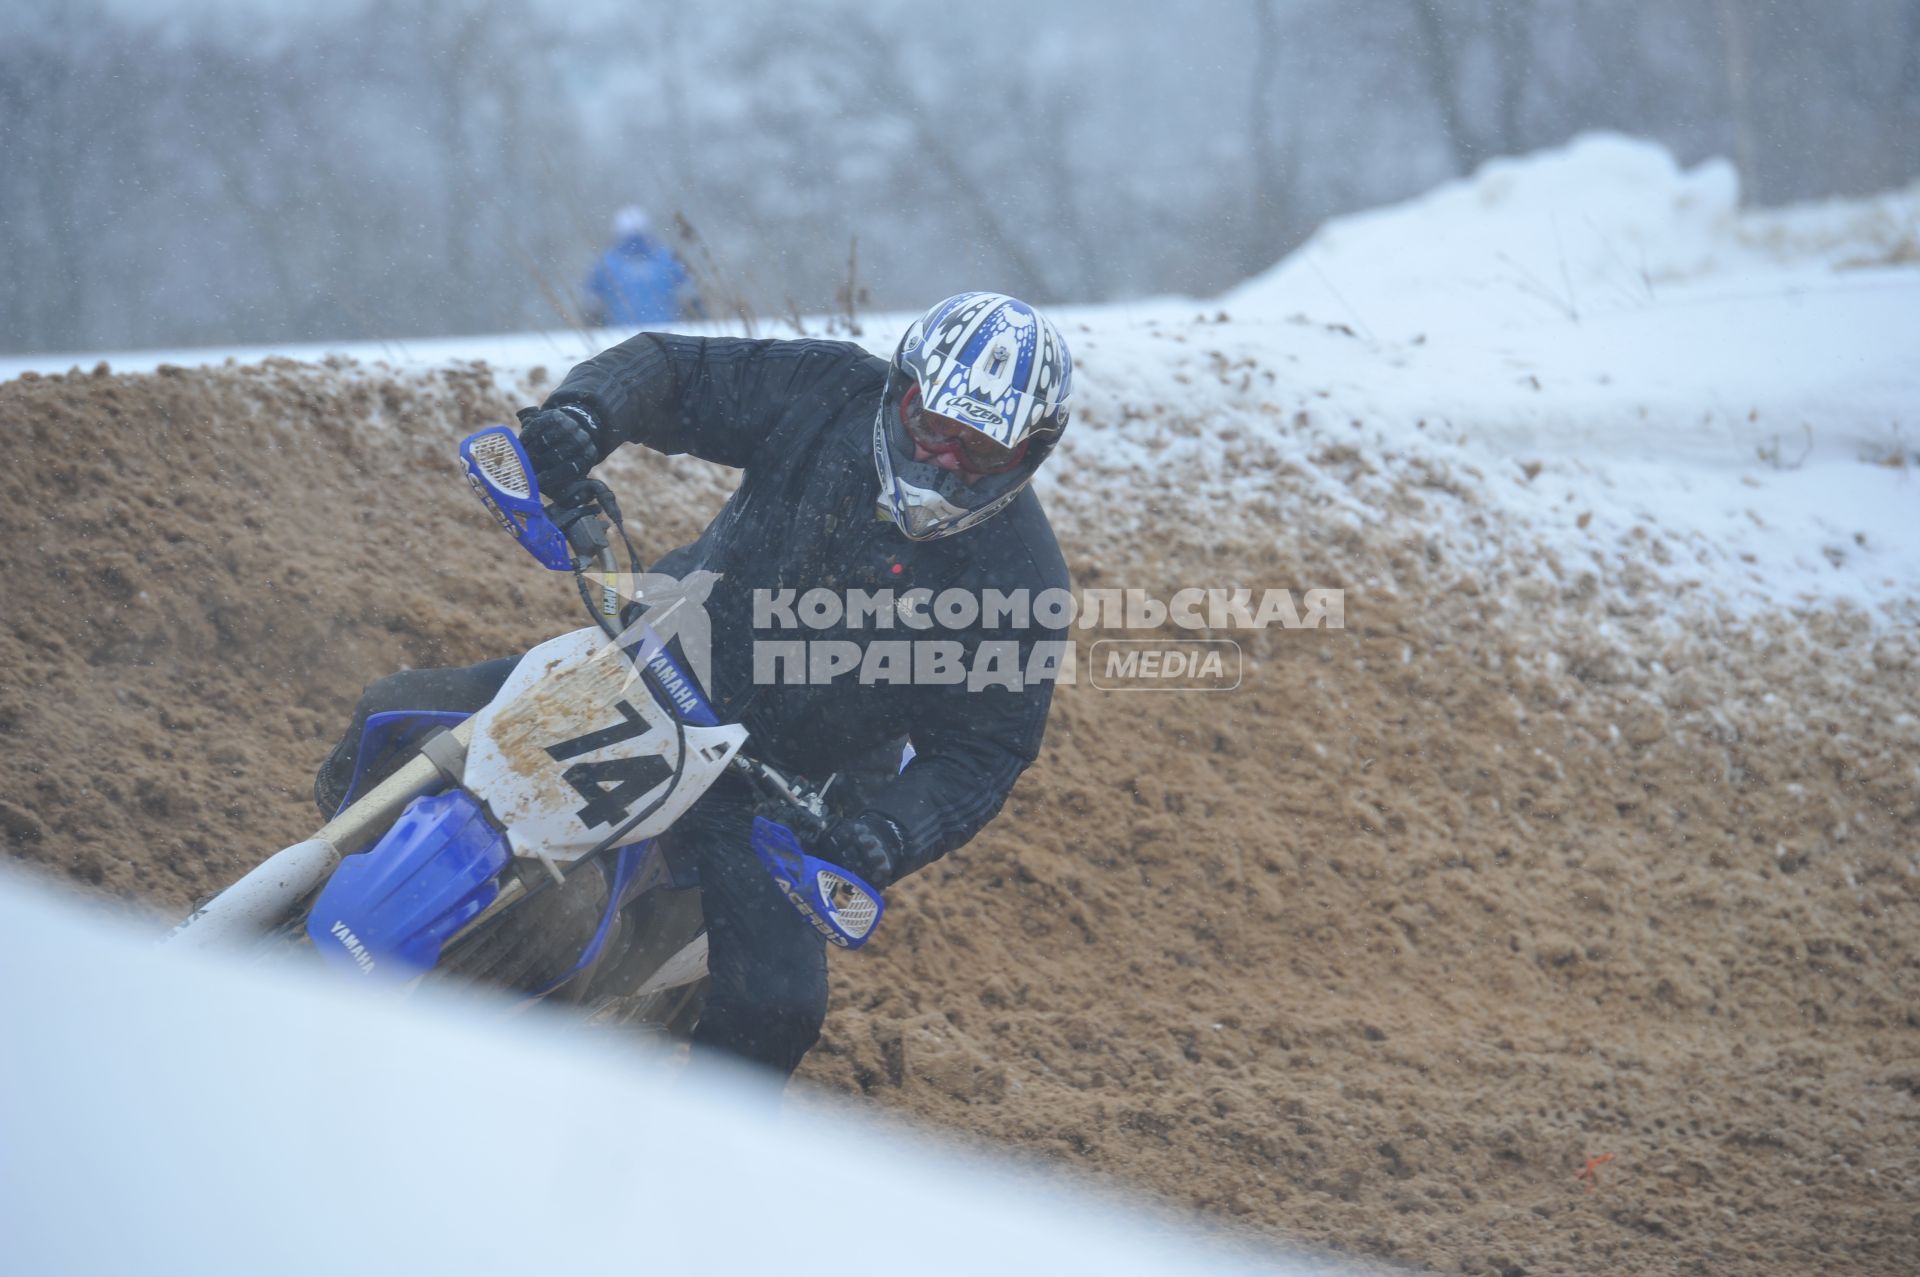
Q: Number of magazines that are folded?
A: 0